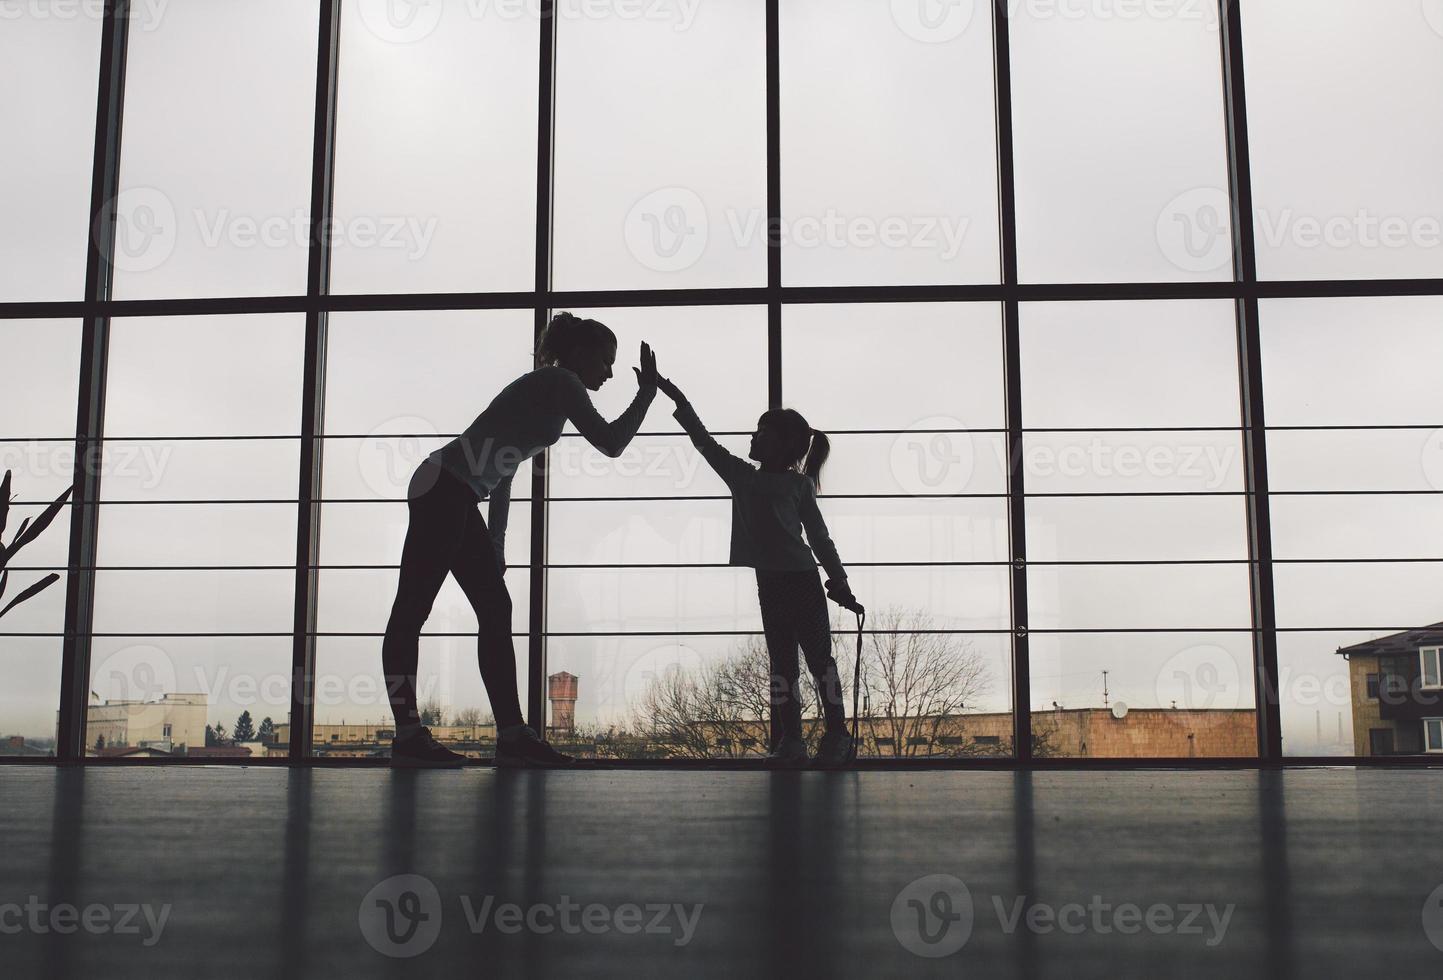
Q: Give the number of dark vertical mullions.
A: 6